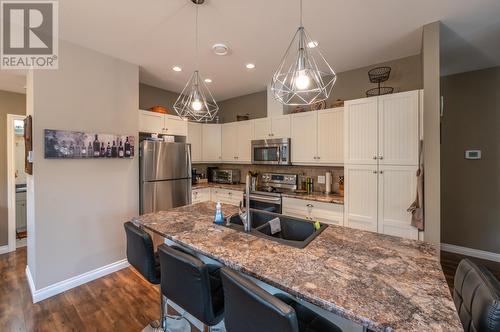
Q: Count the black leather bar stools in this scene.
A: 4